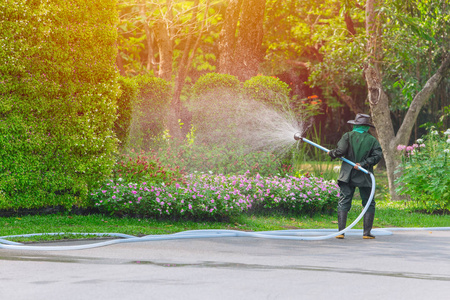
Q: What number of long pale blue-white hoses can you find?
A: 1